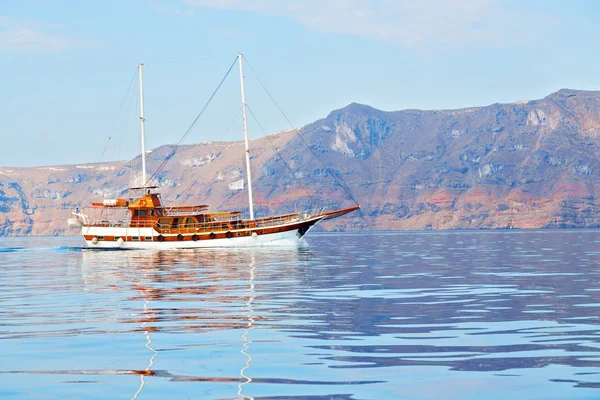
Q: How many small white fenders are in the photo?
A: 3